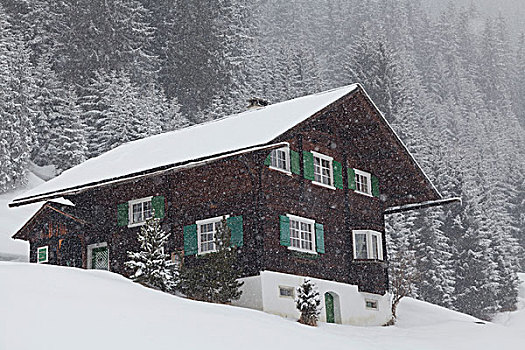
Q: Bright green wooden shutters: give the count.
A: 12